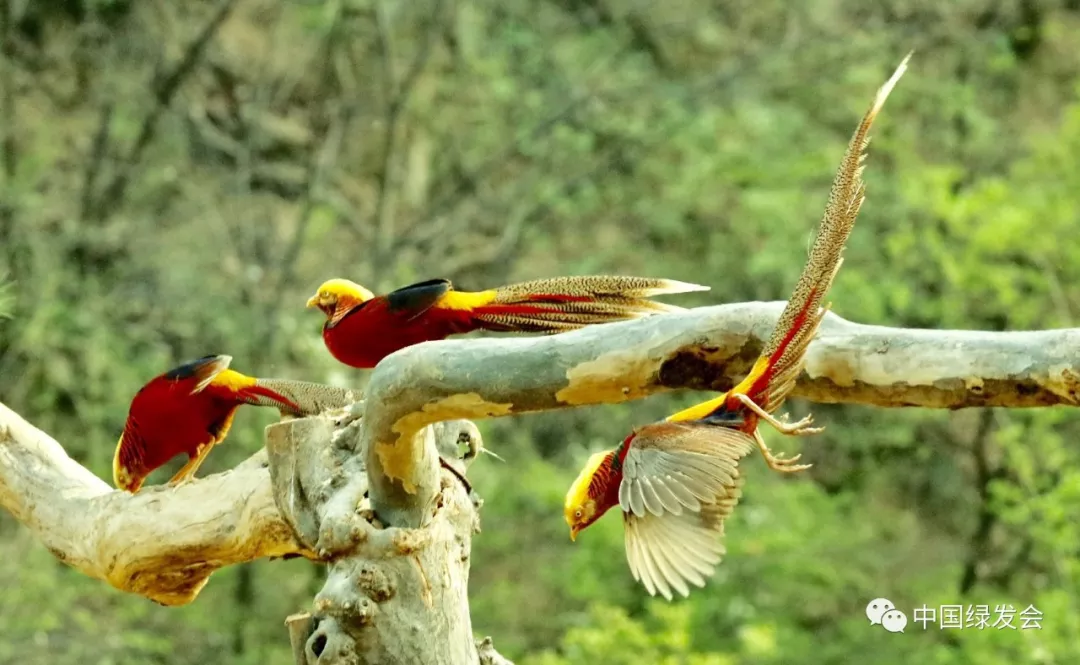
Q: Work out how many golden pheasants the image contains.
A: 3